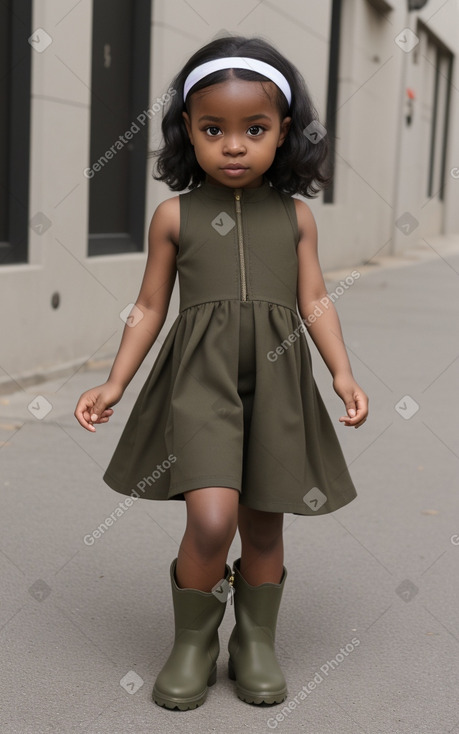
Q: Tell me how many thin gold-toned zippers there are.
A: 1